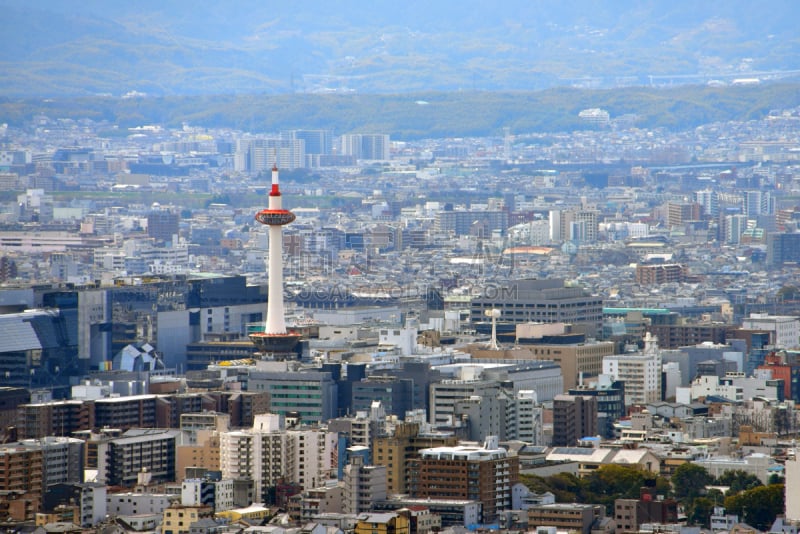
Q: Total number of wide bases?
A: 1